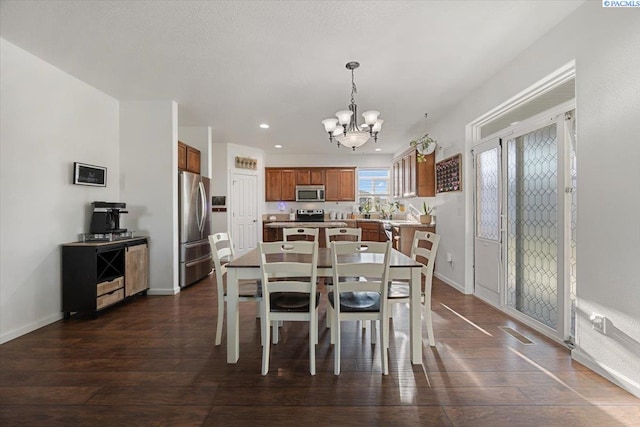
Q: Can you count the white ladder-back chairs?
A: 6